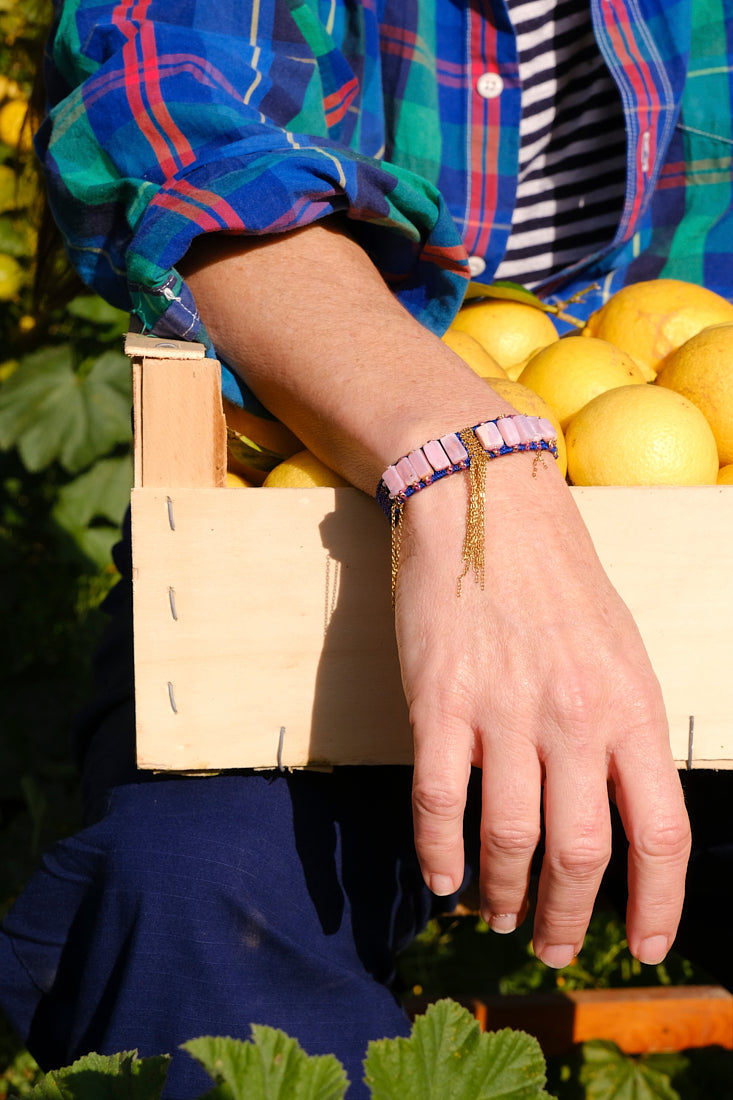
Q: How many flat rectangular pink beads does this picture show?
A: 10